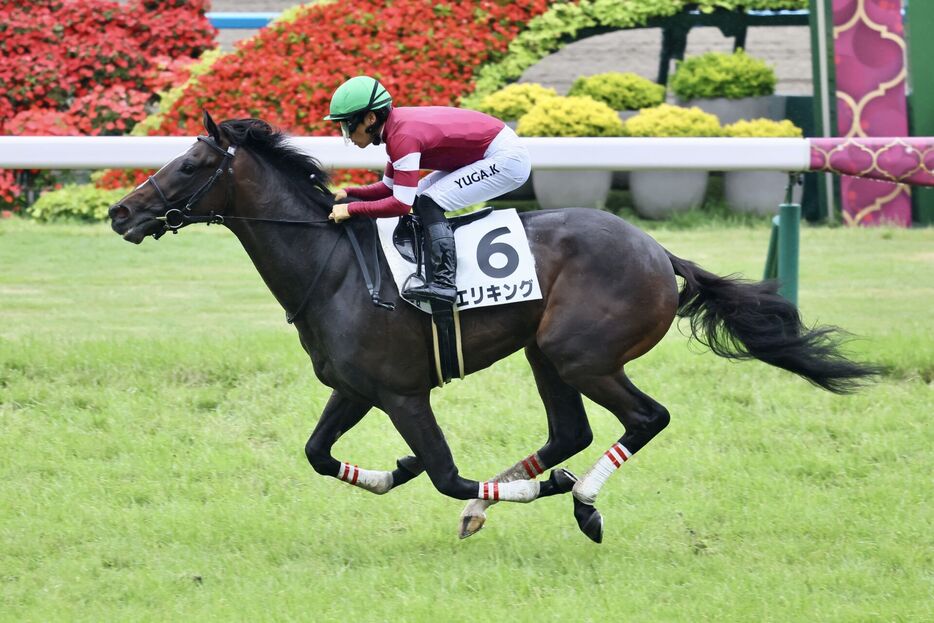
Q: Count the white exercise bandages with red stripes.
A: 4